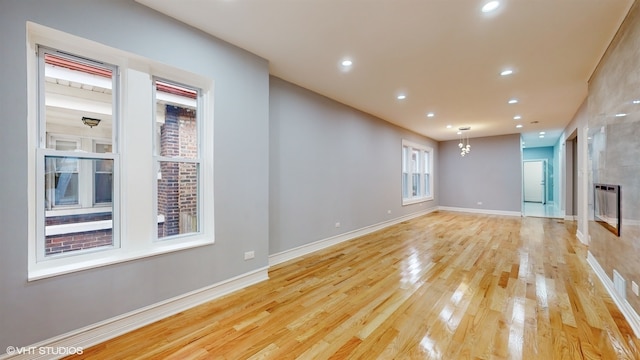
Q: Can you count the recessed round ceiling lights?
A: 12